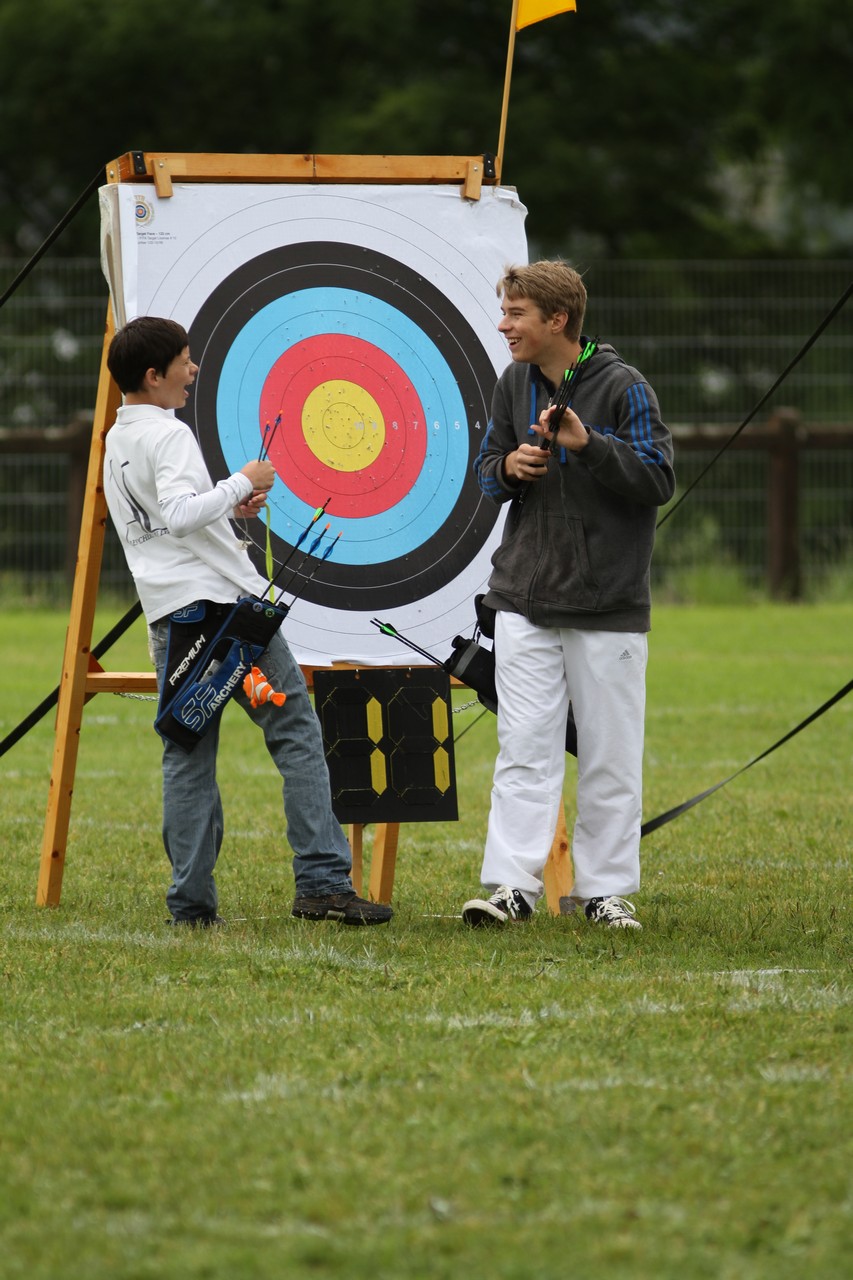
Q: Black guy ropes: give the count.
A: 4